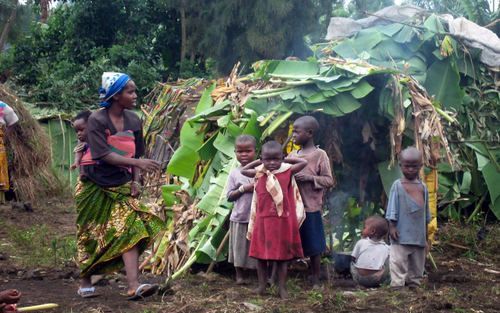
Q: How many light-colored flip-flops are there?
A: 2